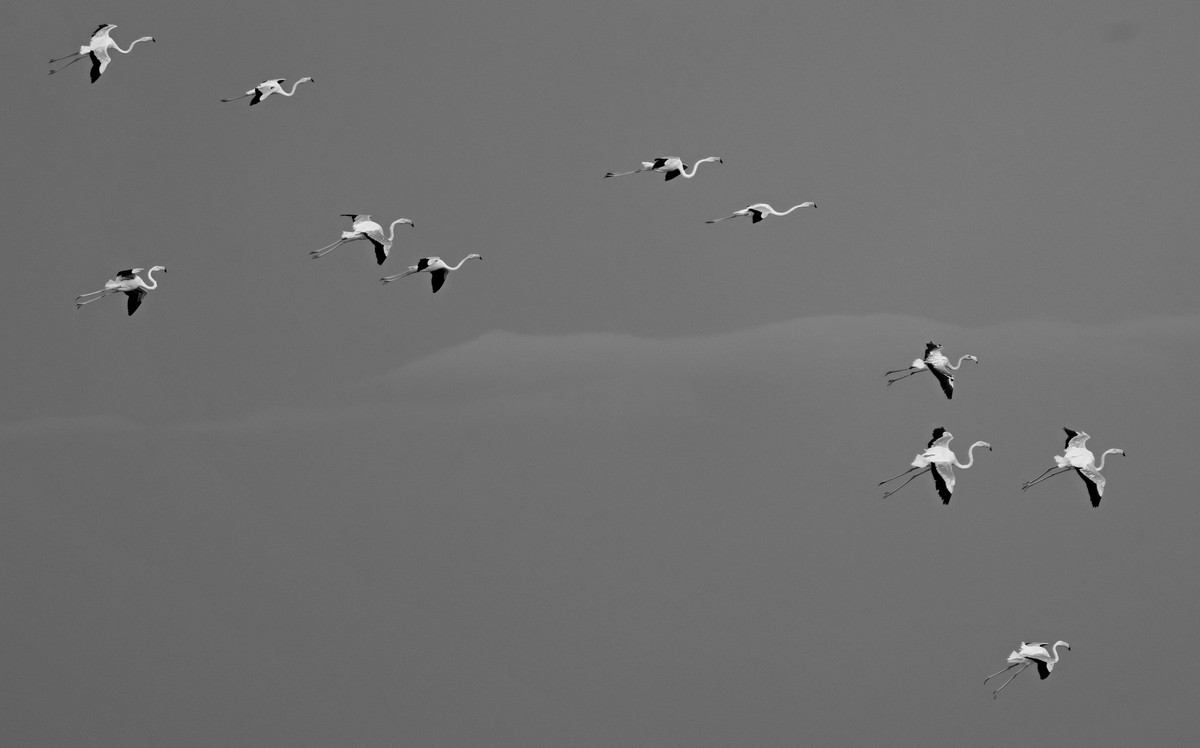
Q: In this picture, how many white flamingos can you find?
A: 11